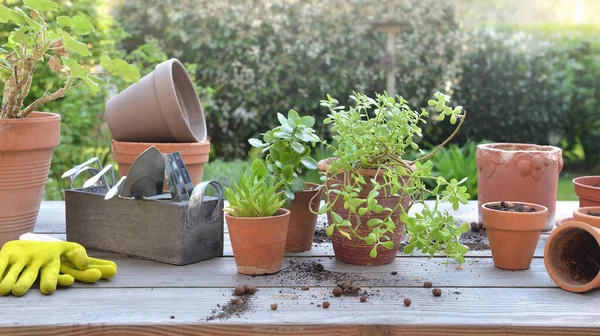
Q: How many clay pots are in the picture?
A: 11